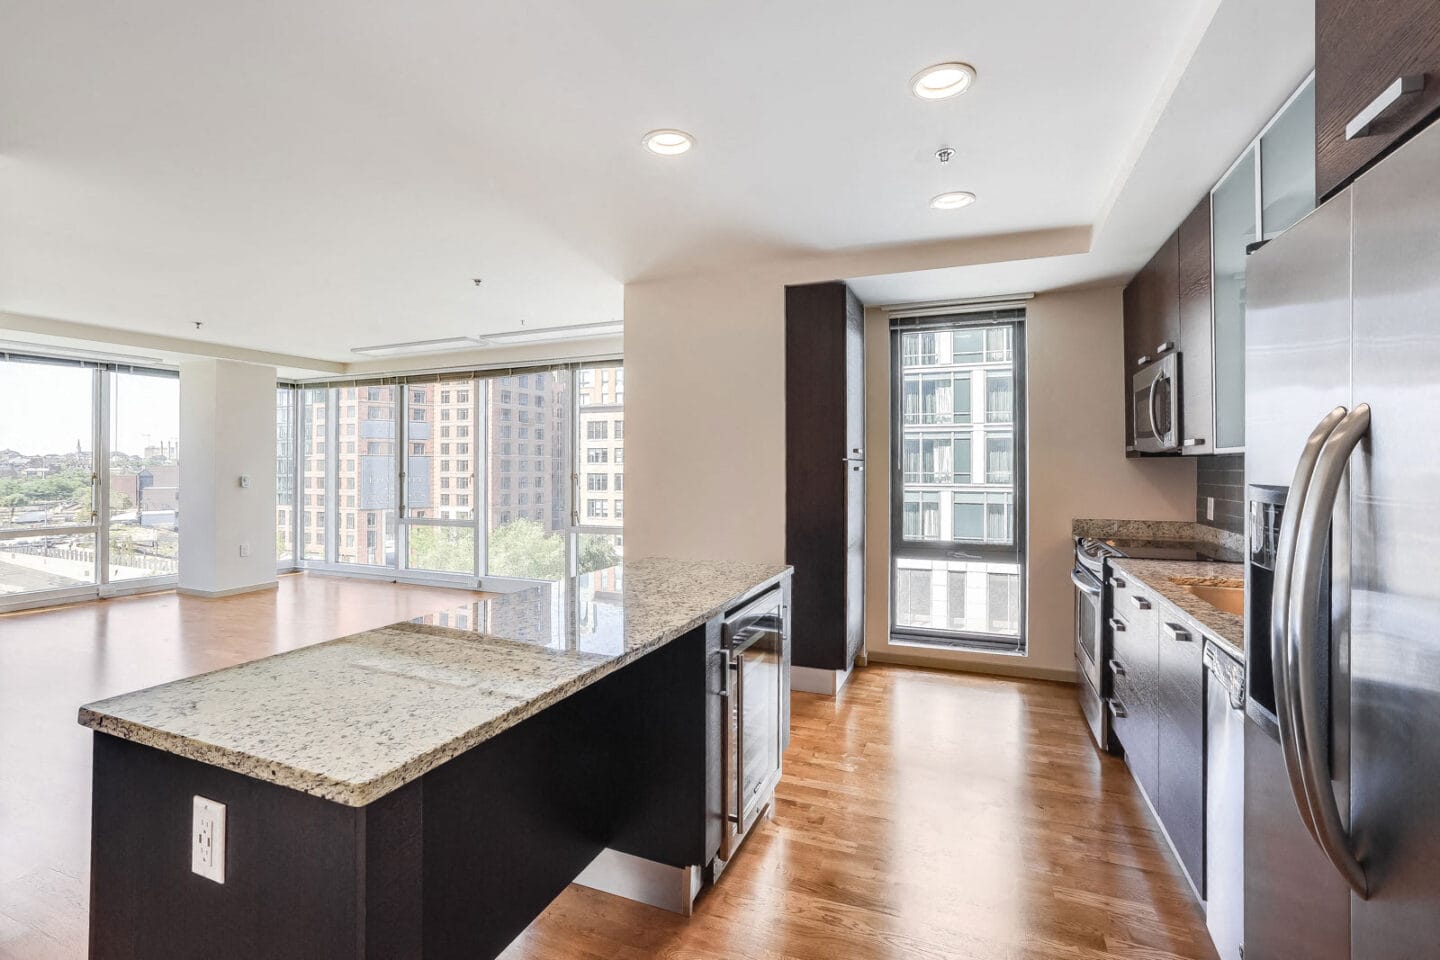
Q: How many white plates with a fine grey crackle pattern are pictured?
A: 0